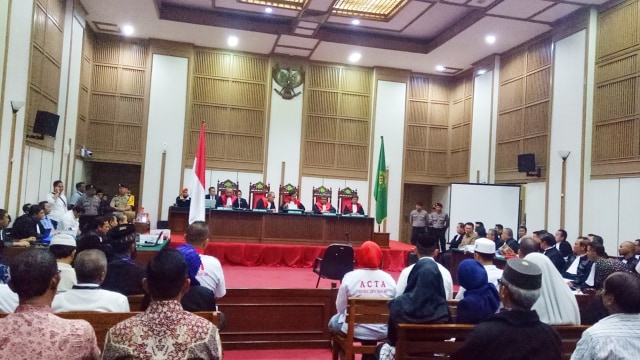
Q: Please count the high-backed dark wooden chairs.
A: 5